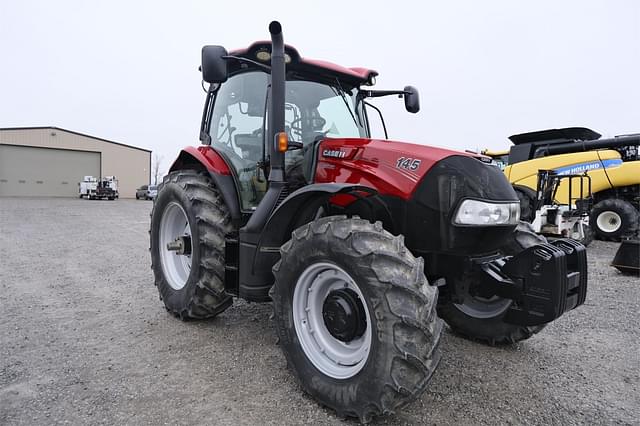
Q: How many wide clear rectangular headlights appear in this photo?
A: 1